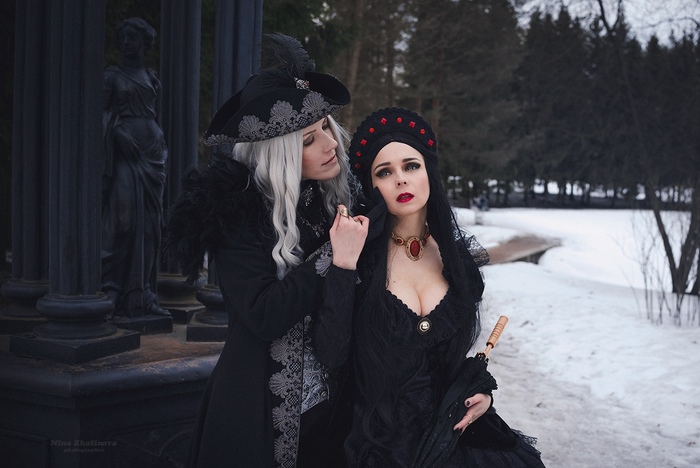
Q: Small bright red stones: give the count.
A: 9